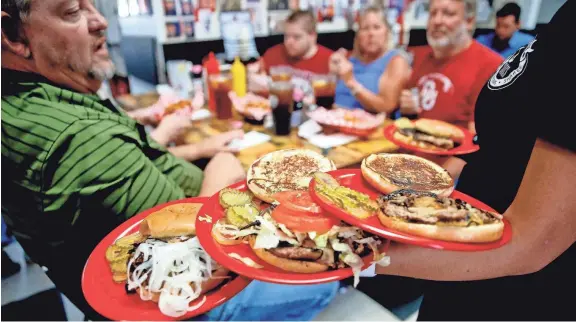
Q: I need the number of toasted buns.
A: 2